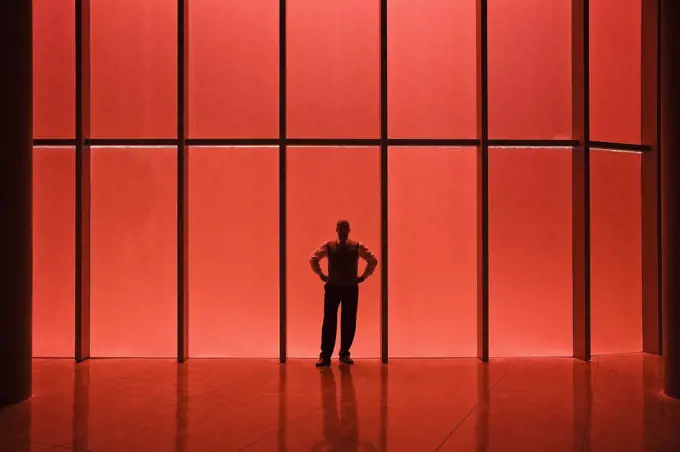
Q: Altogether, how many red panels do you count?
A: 14